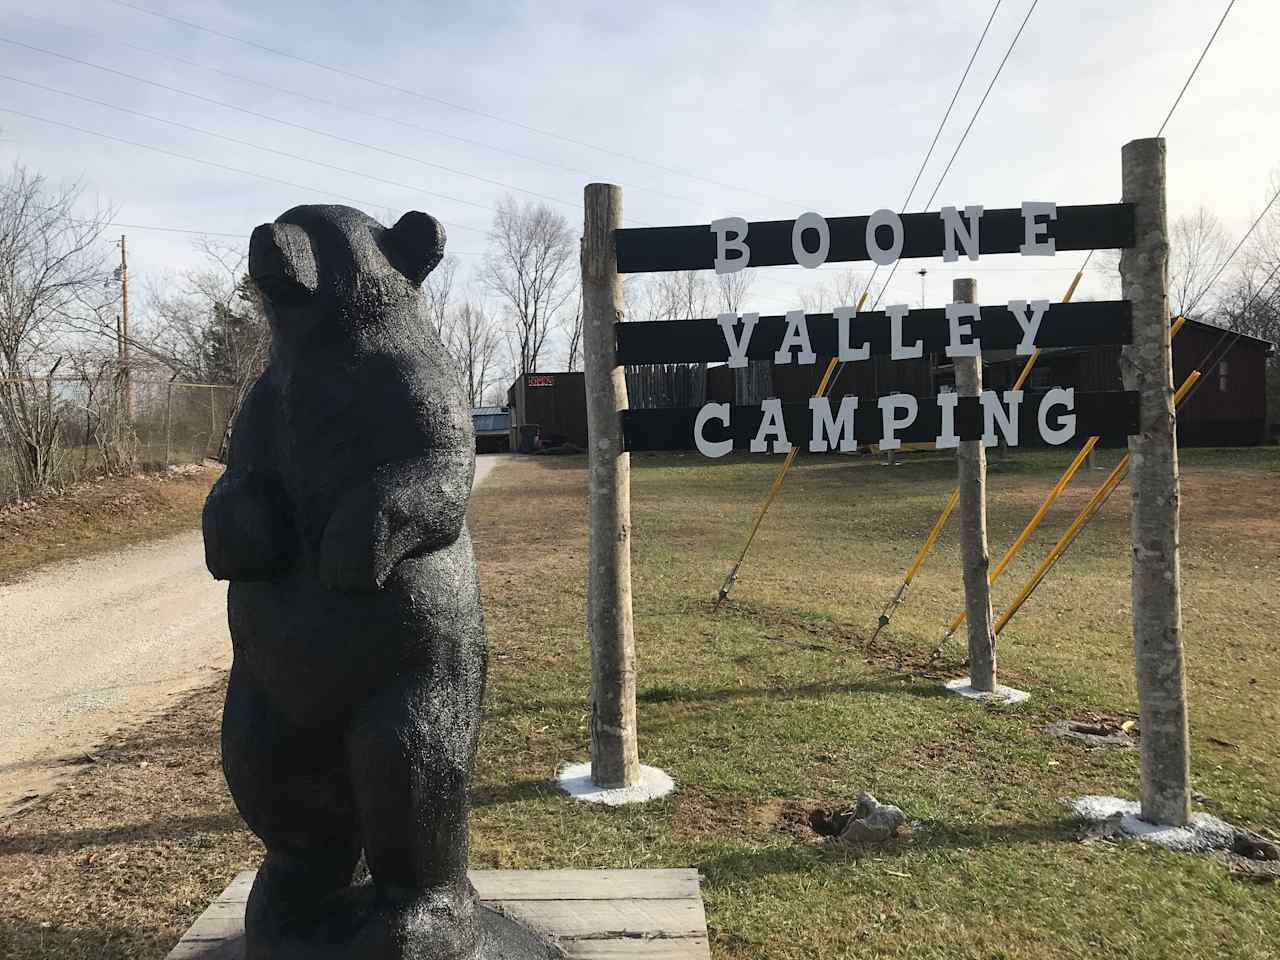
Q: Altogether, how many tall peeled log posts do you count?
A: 3